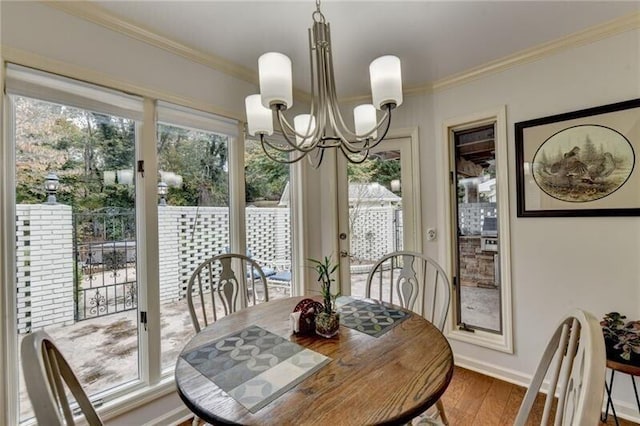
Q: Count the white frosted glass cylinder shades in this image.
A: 5